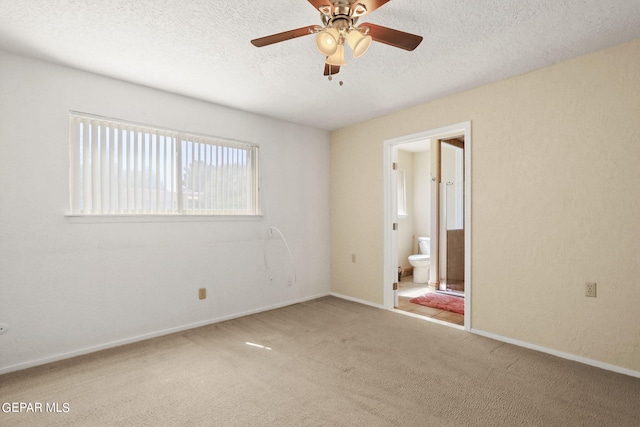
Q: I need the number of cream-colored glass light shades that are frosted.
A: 3